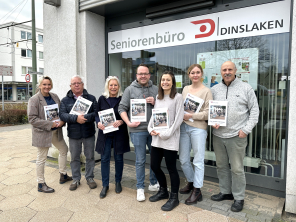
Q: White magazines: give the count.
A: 7